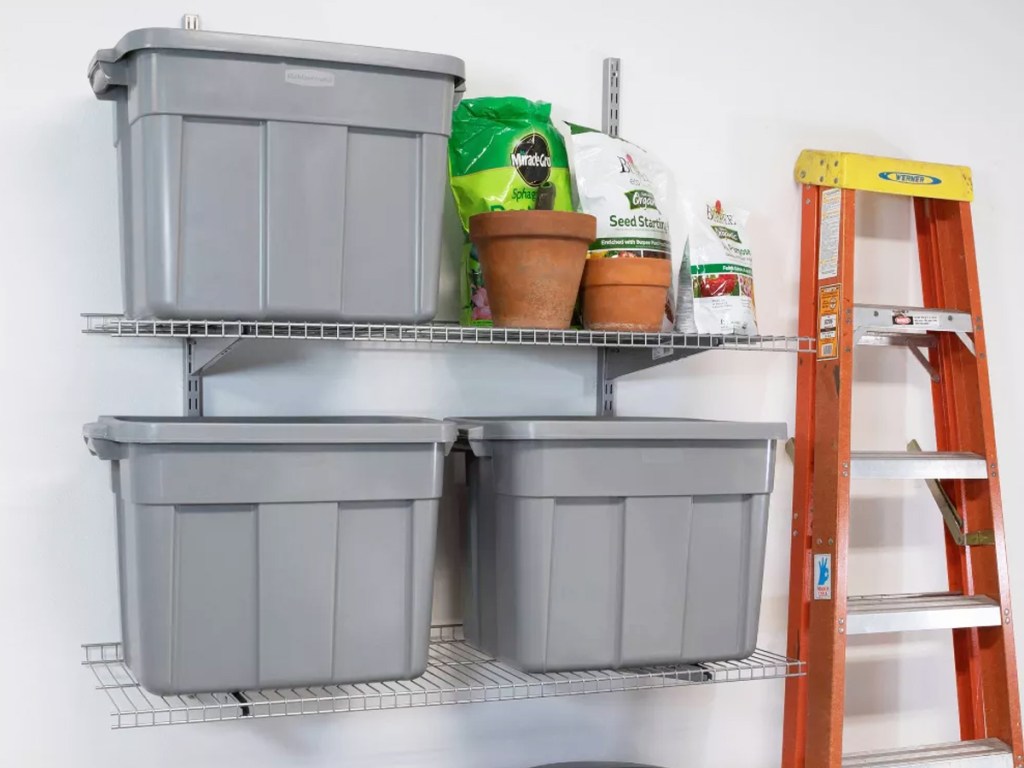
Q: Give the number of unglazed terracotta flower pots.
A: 2